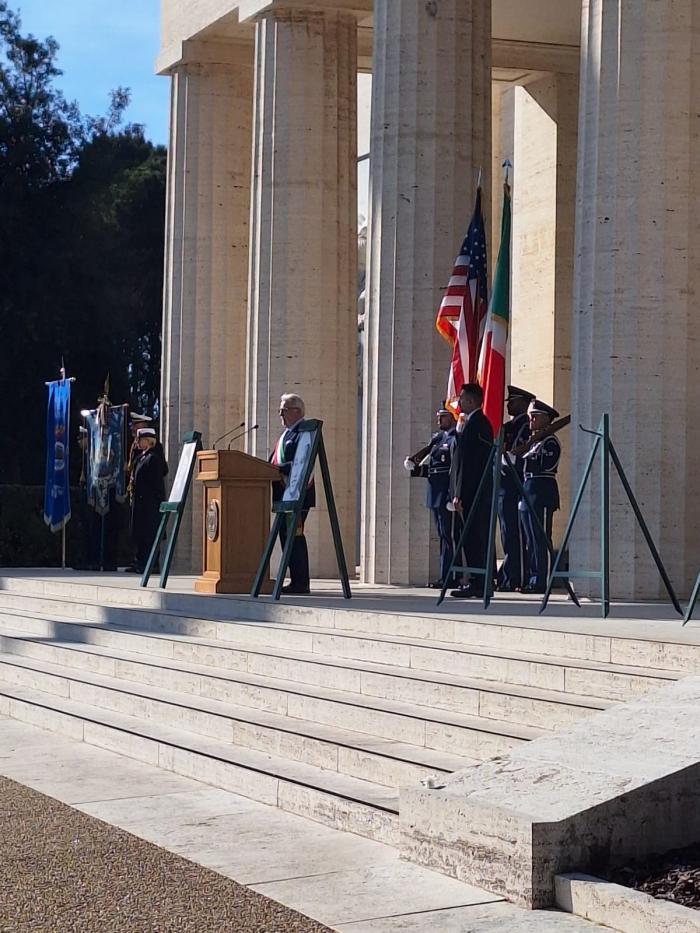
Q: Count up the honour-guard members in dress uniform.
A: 3